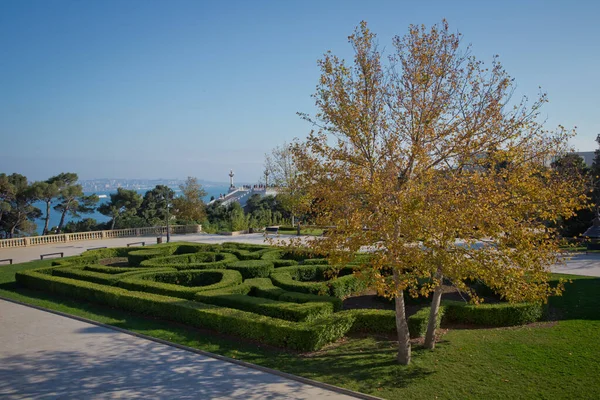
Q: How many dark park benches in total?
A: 4